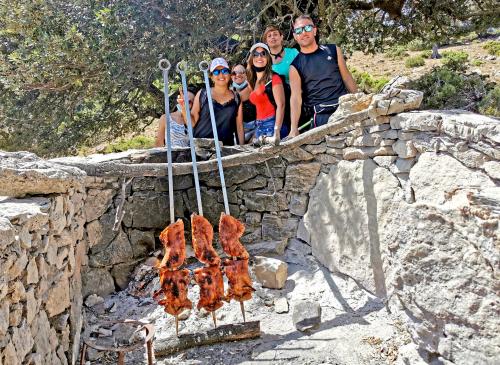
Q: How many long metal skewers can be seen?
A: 3